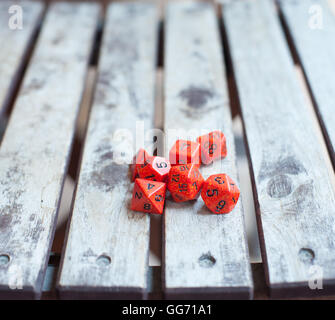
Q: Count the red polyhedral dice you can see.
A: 7